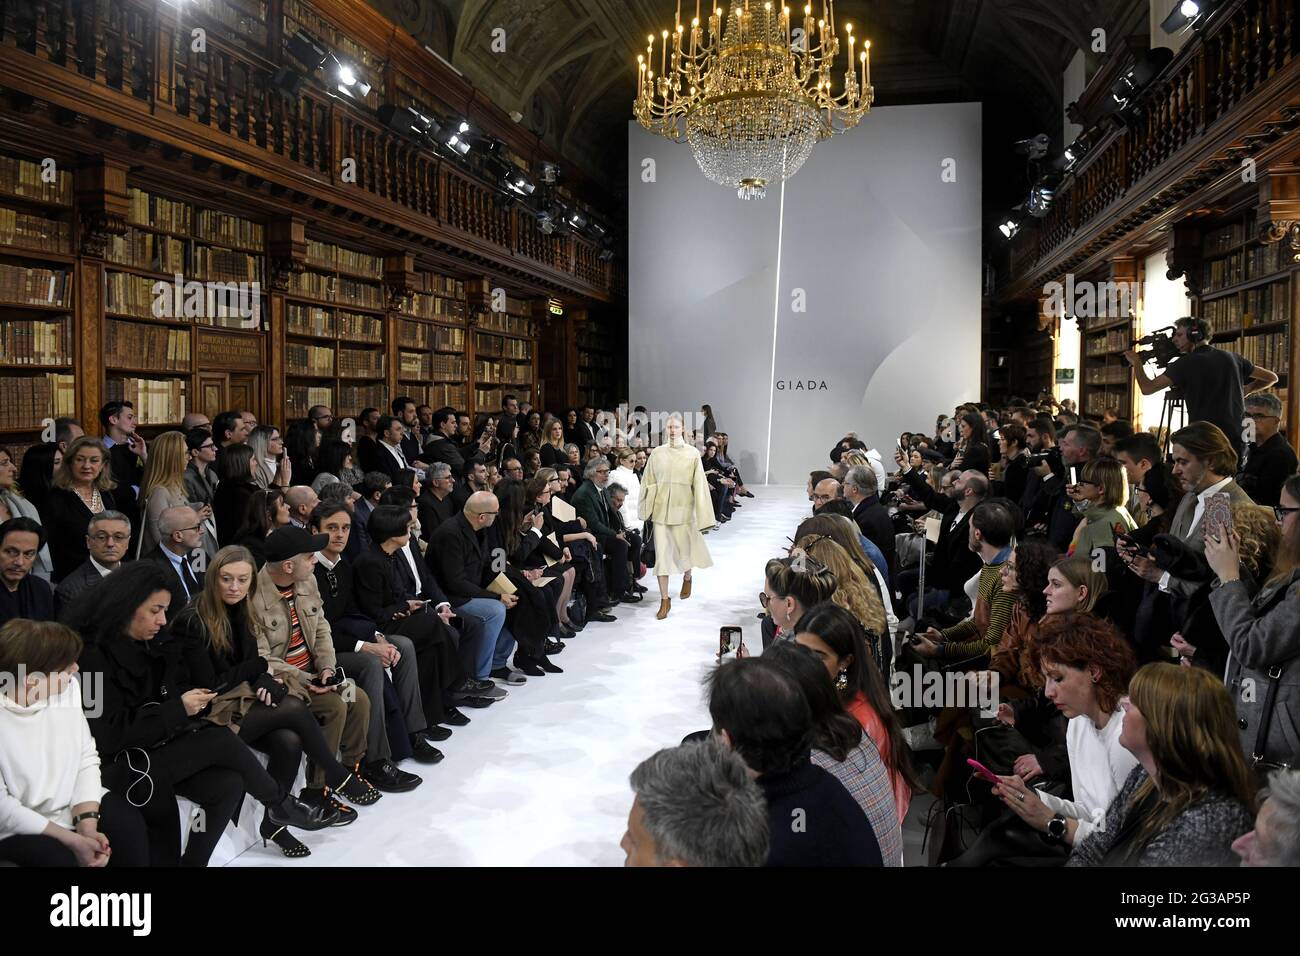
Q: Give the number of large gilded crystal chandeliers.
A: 1